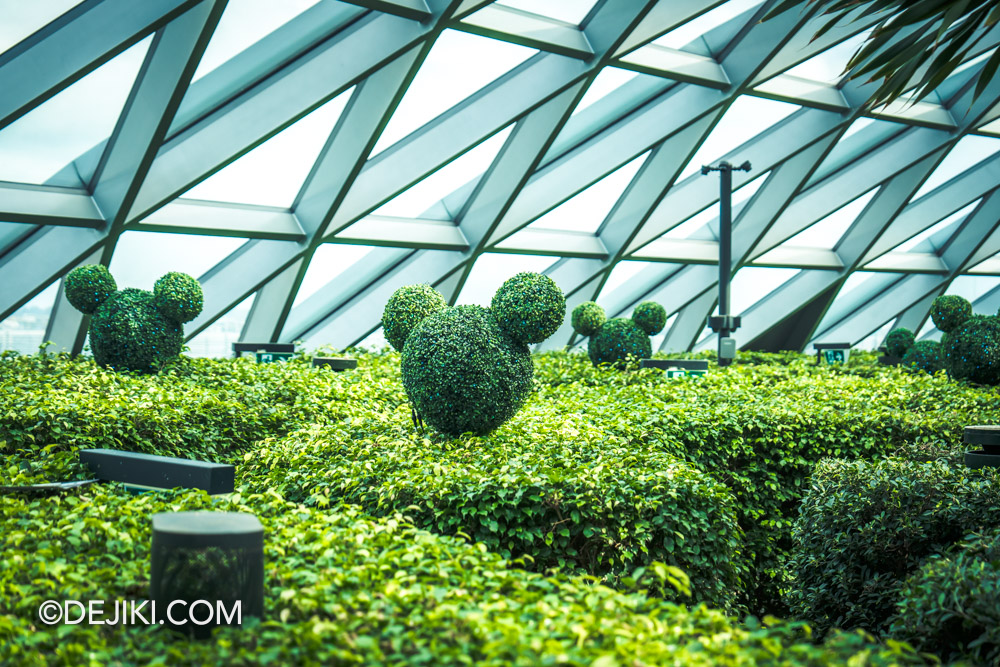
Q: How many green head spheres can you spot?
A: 5